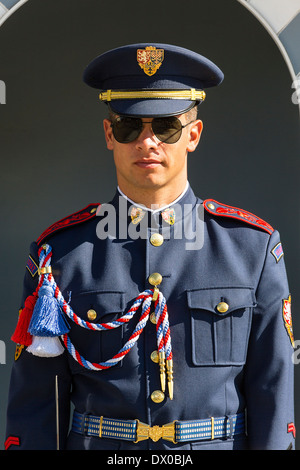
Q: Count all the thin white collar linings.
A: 1